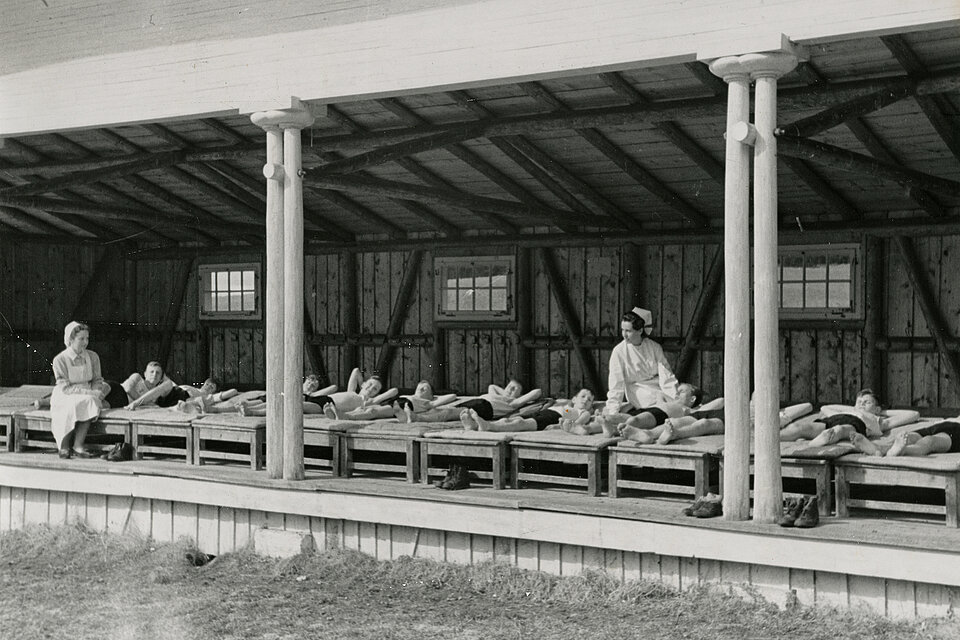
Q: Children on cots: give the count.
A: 11